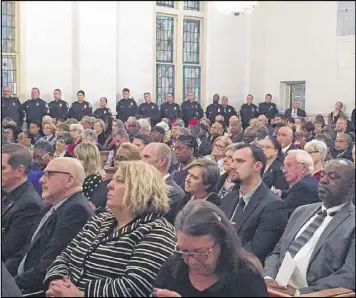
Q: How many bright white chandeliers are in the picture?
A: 1